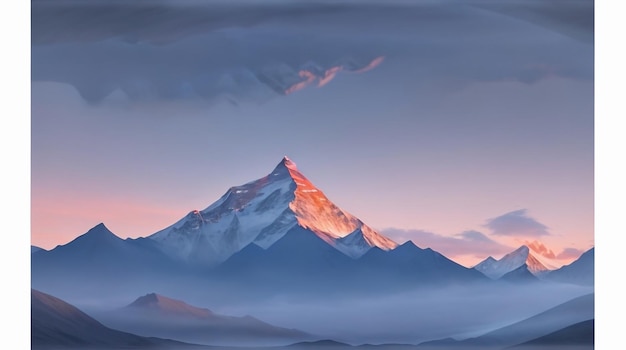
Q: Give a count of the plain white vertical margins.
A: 2